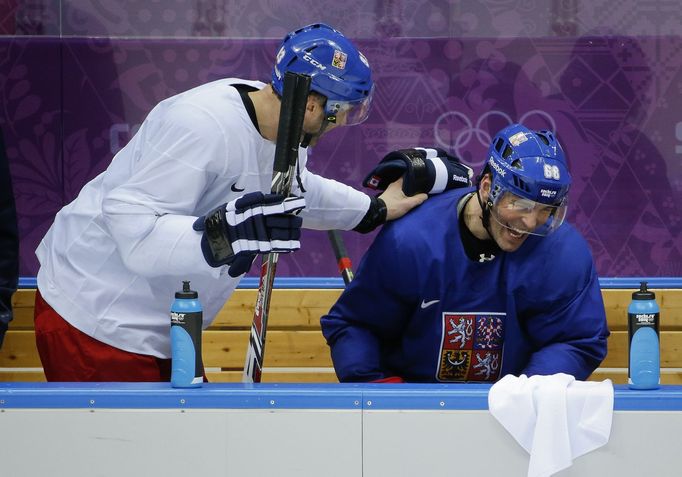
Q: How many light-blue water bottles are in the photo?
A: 2